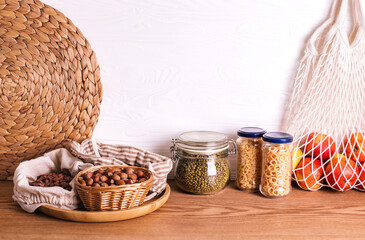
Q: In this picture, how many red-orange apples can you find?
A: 5